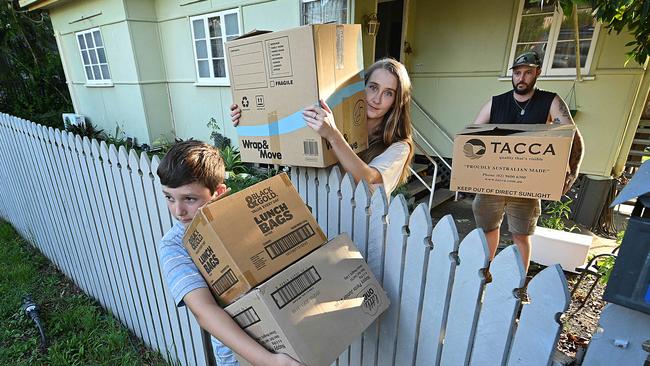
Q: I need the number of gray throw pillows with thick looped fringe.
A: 0